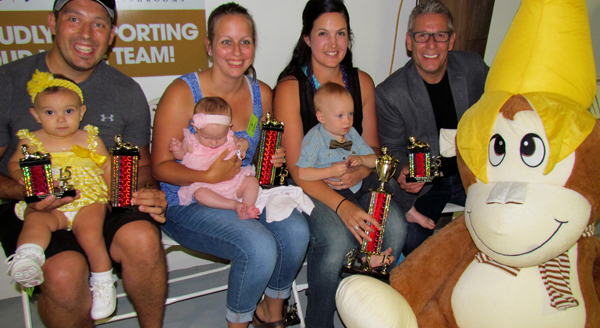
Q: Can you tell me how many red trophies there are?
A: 5